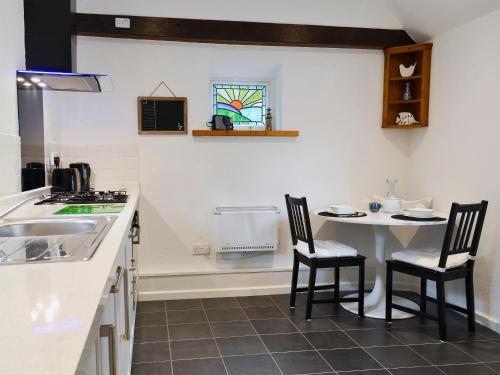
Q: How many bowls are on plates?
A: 2